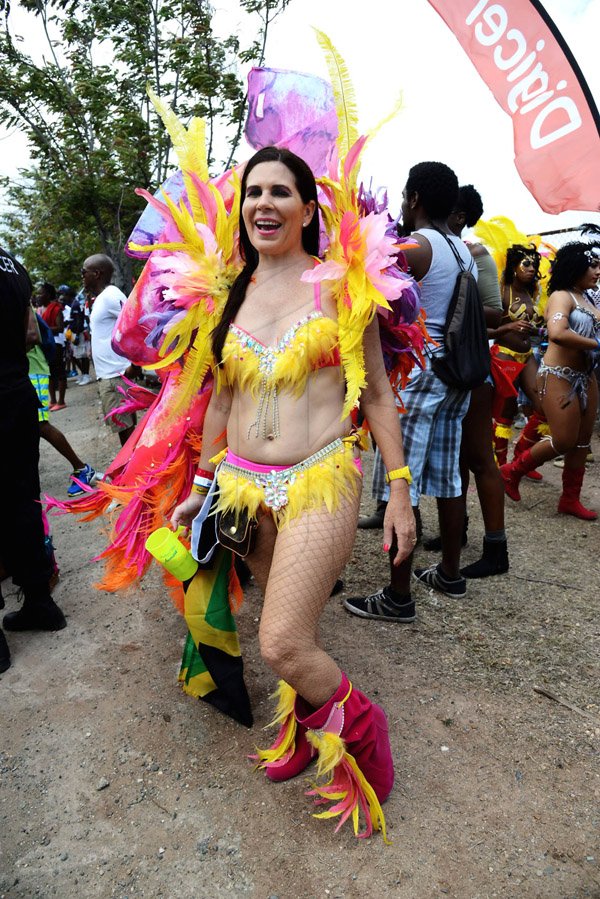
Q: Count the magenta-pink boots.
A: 2